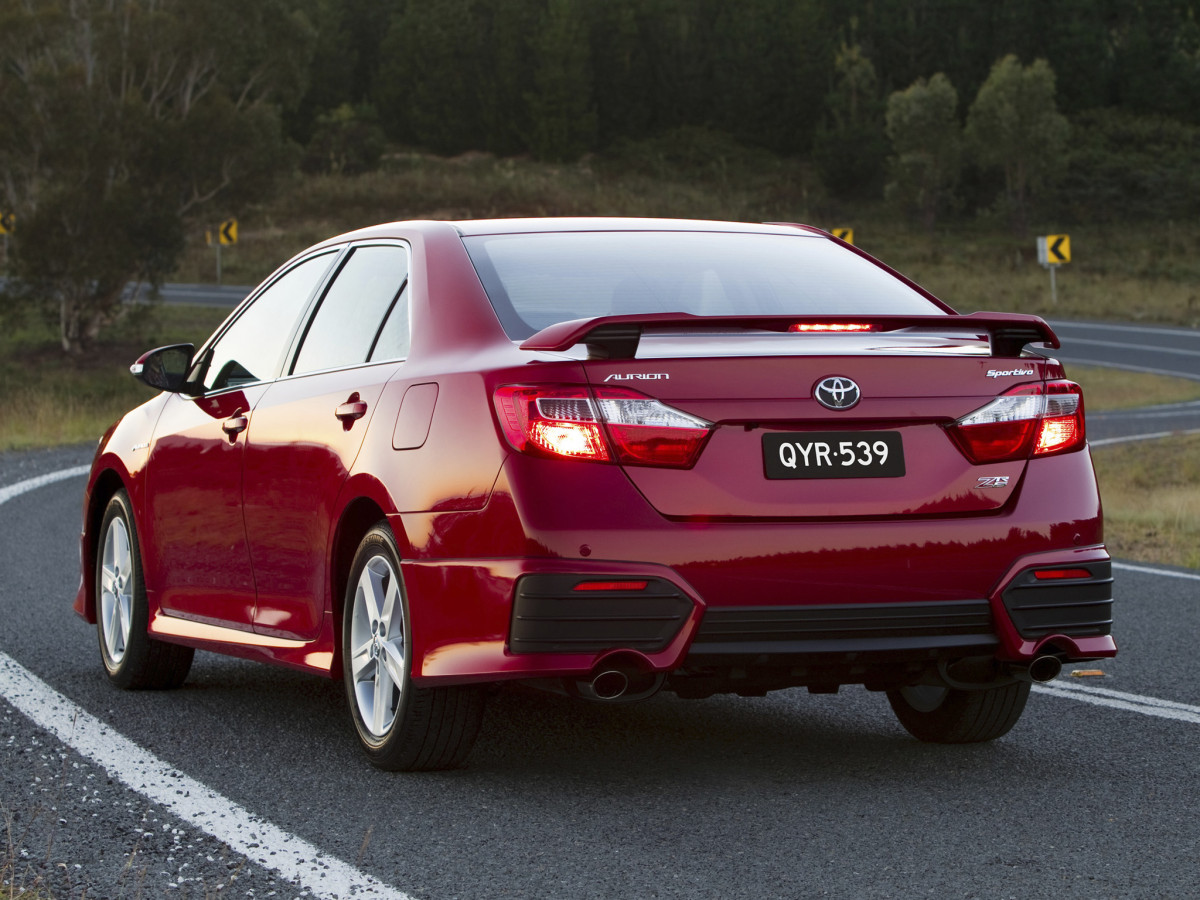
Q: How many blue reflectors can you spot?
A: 0